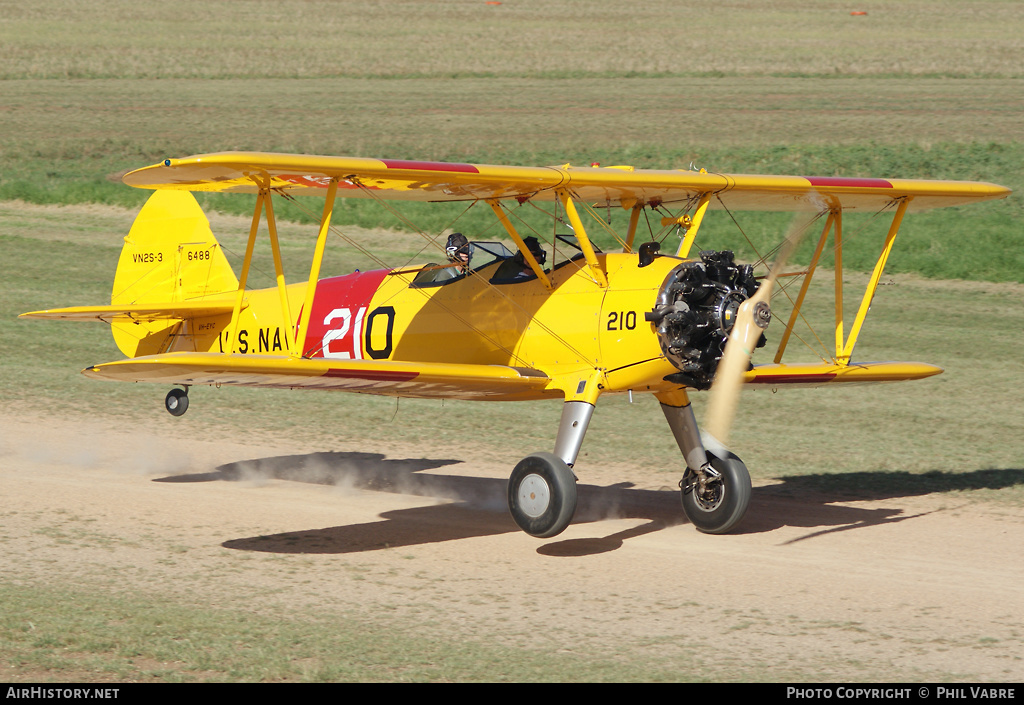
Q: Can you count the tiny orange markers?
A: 2